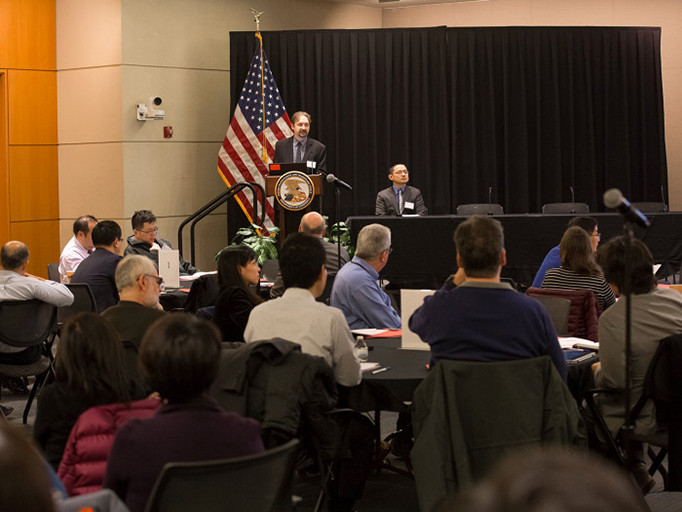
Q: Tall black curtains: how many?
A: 2